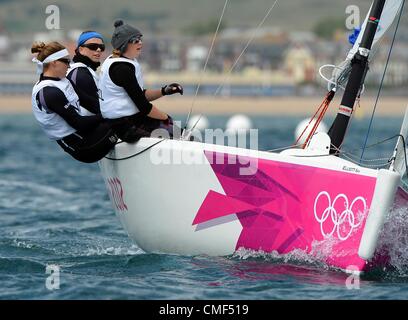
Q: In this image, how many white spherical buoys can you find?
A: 3